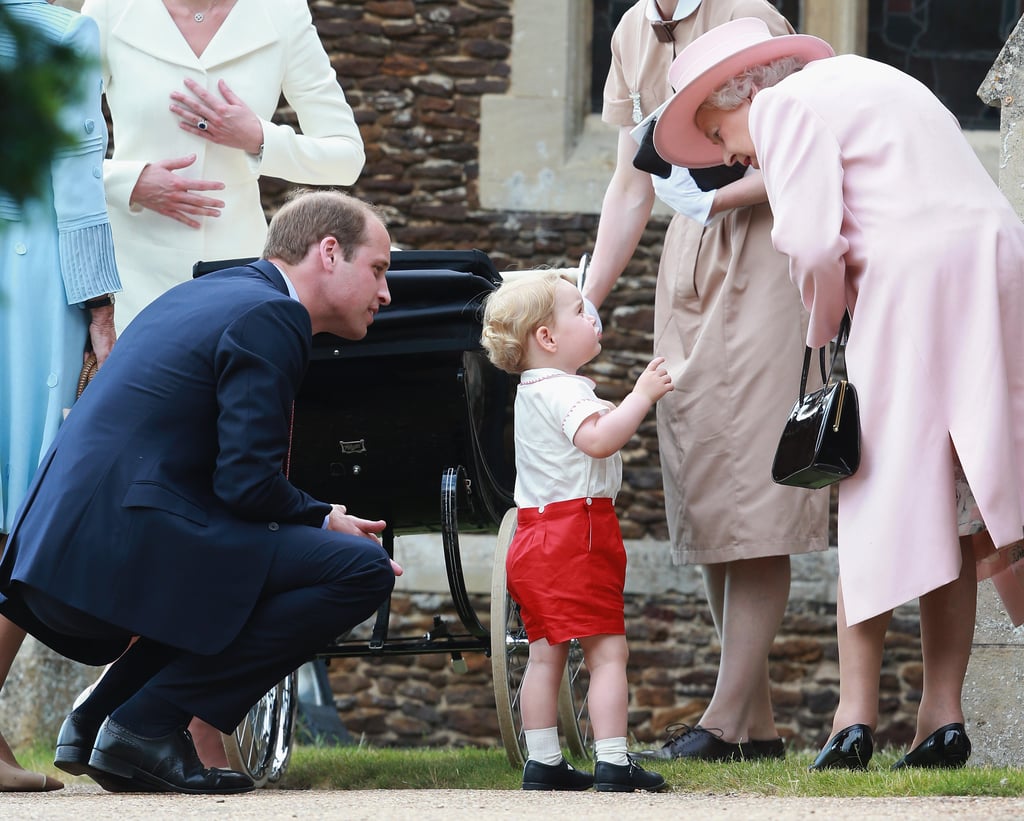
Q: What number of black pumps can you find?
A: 2